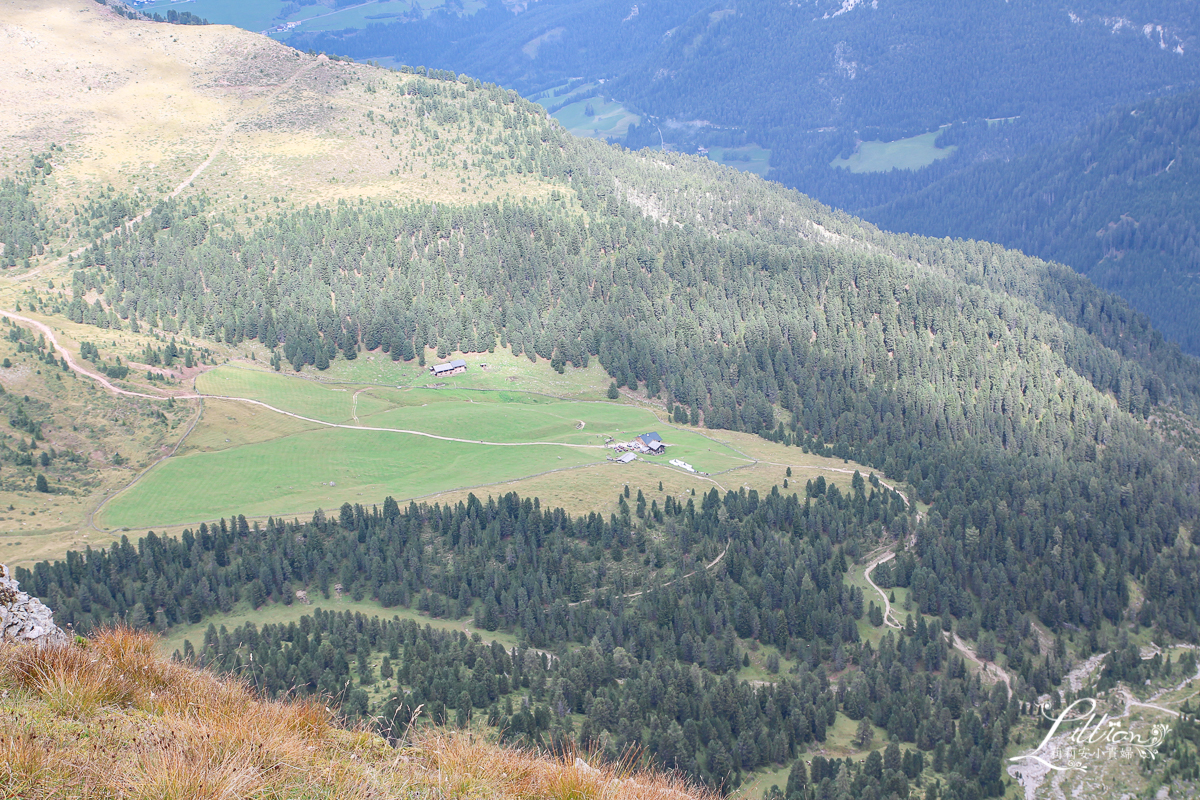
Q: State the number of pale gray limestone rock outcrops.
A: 1